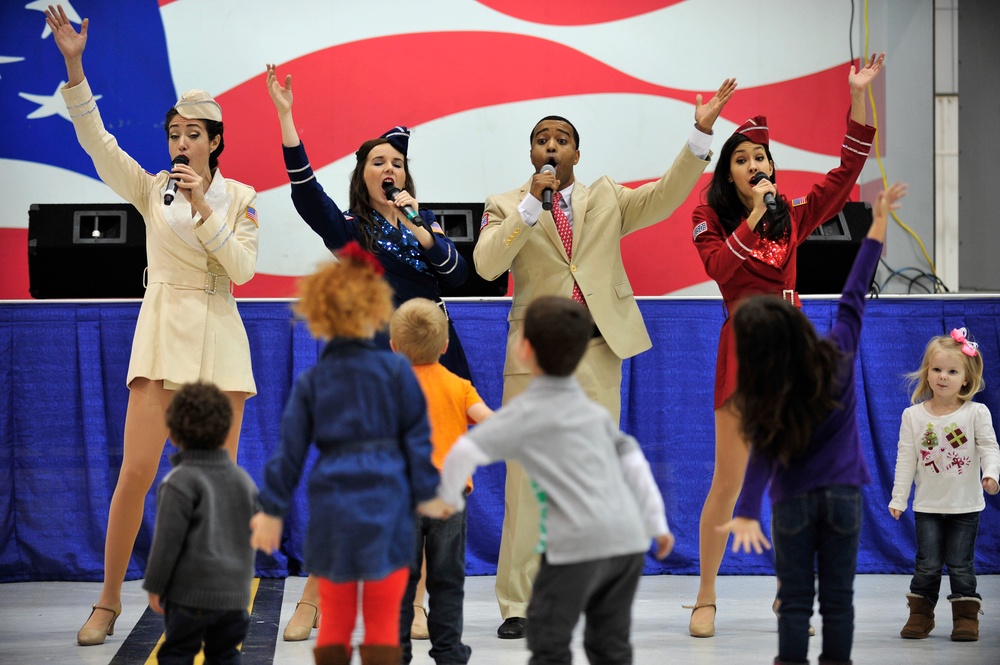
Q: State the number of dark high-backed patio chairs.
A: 0